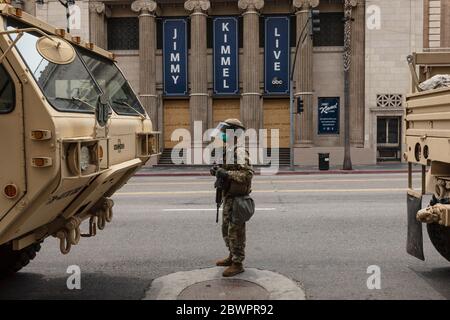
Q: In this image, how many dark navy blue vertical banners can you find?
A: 3